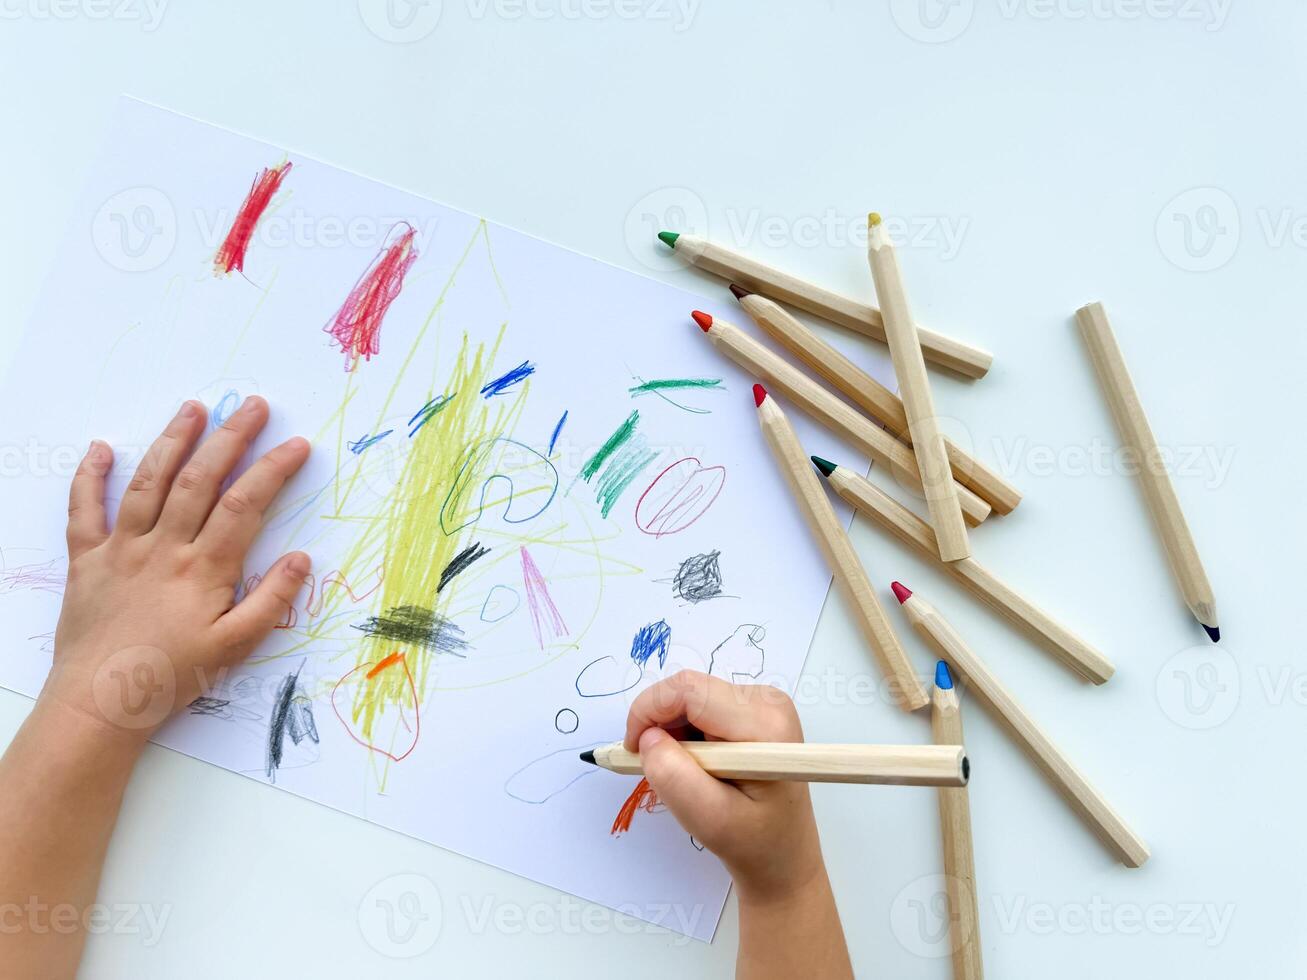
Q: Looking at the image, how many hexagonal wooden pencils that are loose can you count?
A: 9